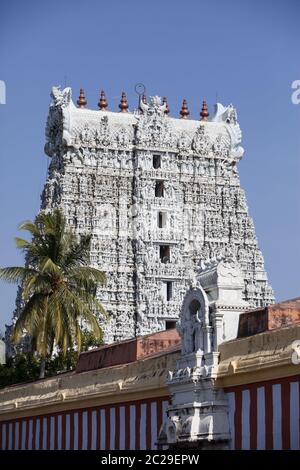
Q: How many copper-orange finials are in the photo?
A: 7